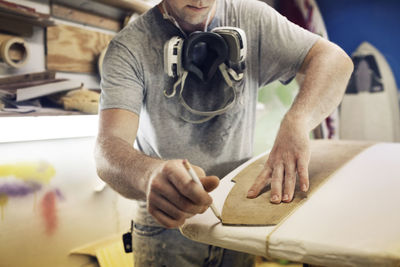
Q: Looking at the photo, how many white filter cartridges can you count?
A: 2